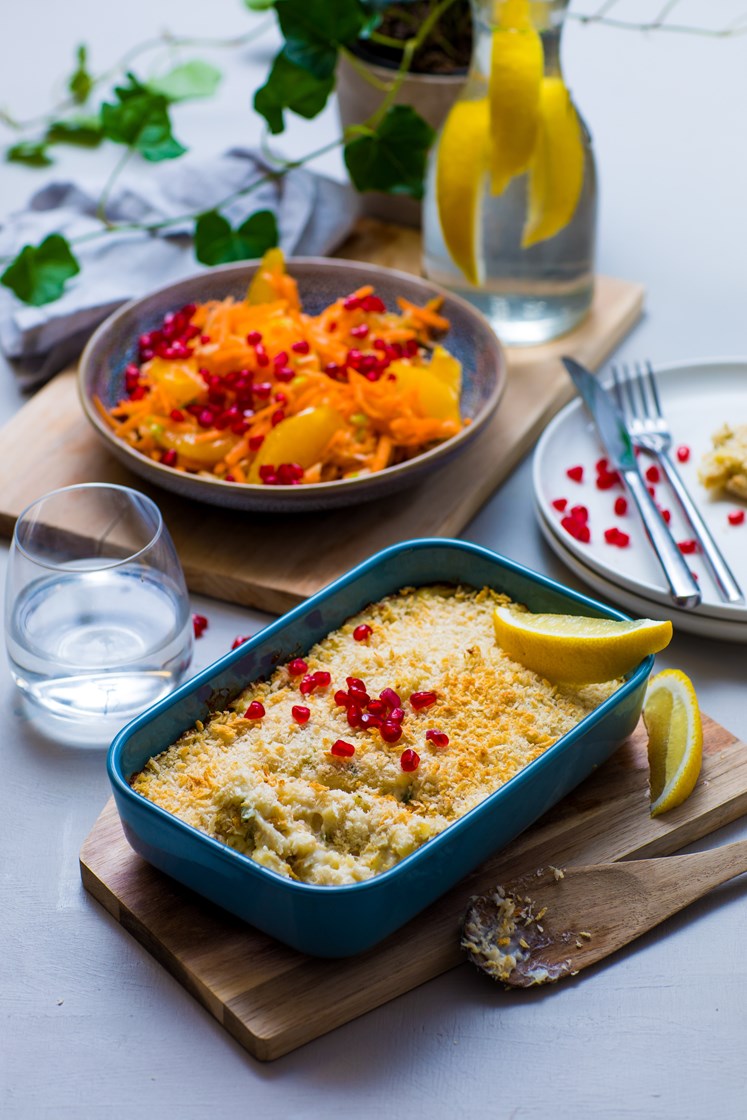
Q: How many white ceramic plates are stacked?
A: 2